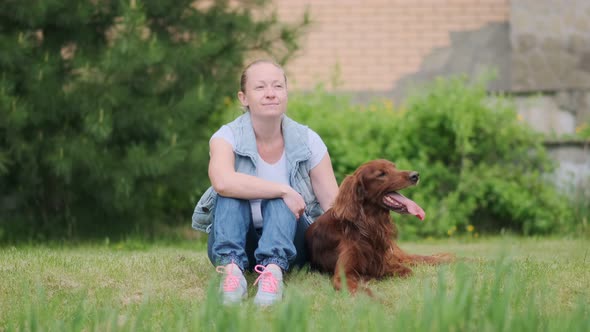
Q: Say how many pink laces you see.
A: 2